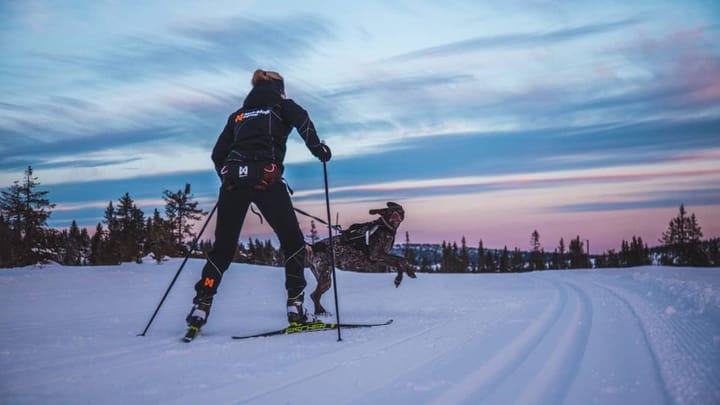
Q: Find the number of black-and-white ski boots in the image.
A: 2